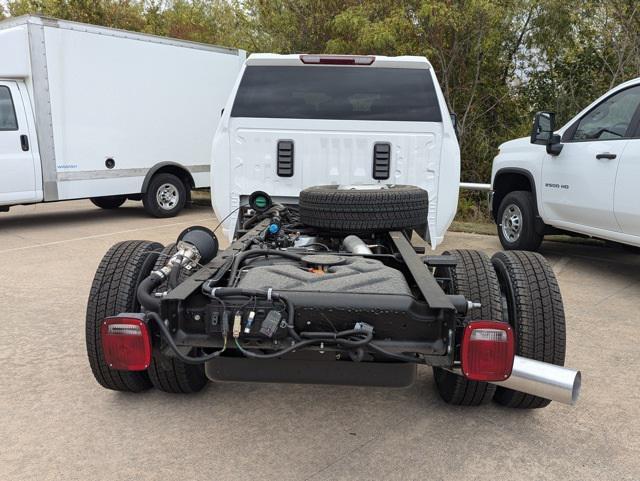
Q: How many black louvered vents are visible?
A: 2